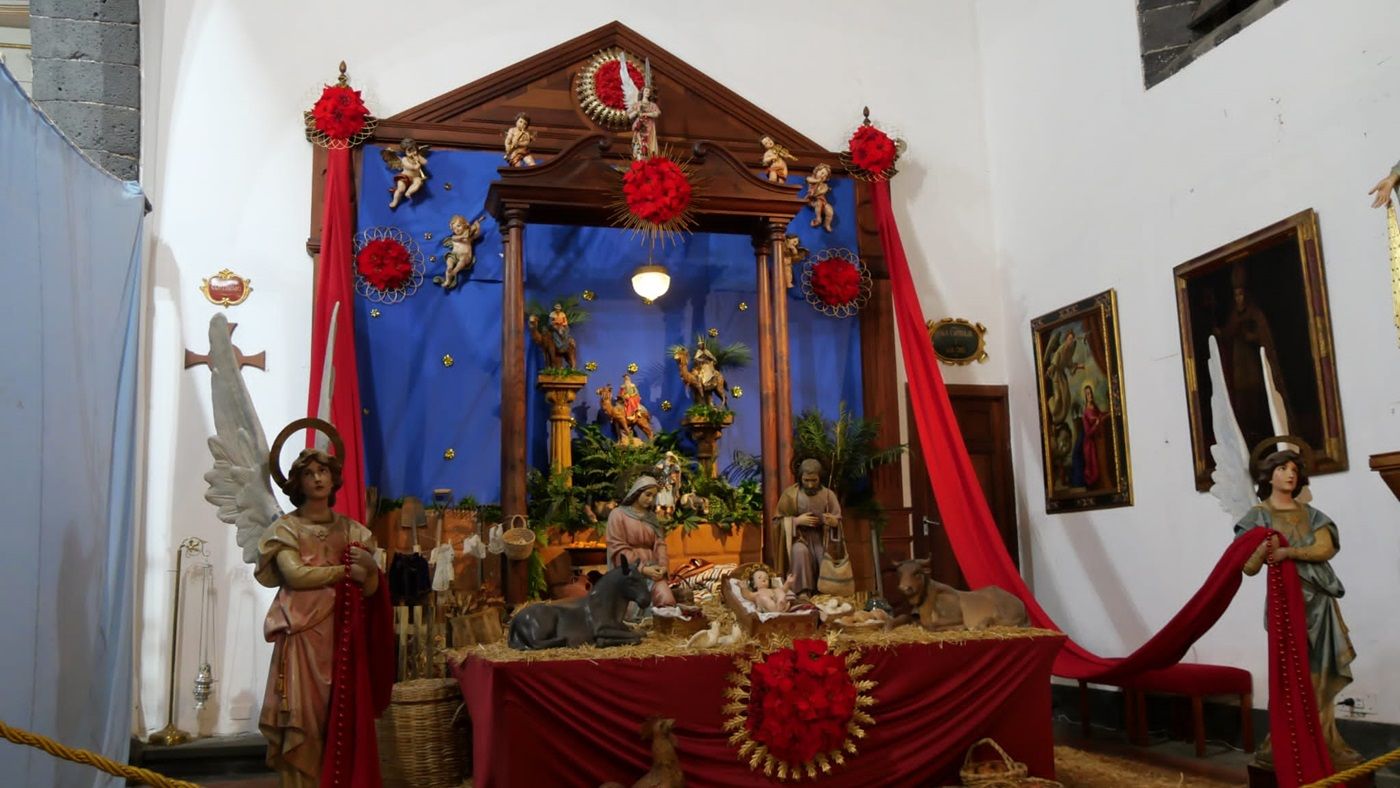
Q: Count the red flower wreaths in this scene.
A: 7